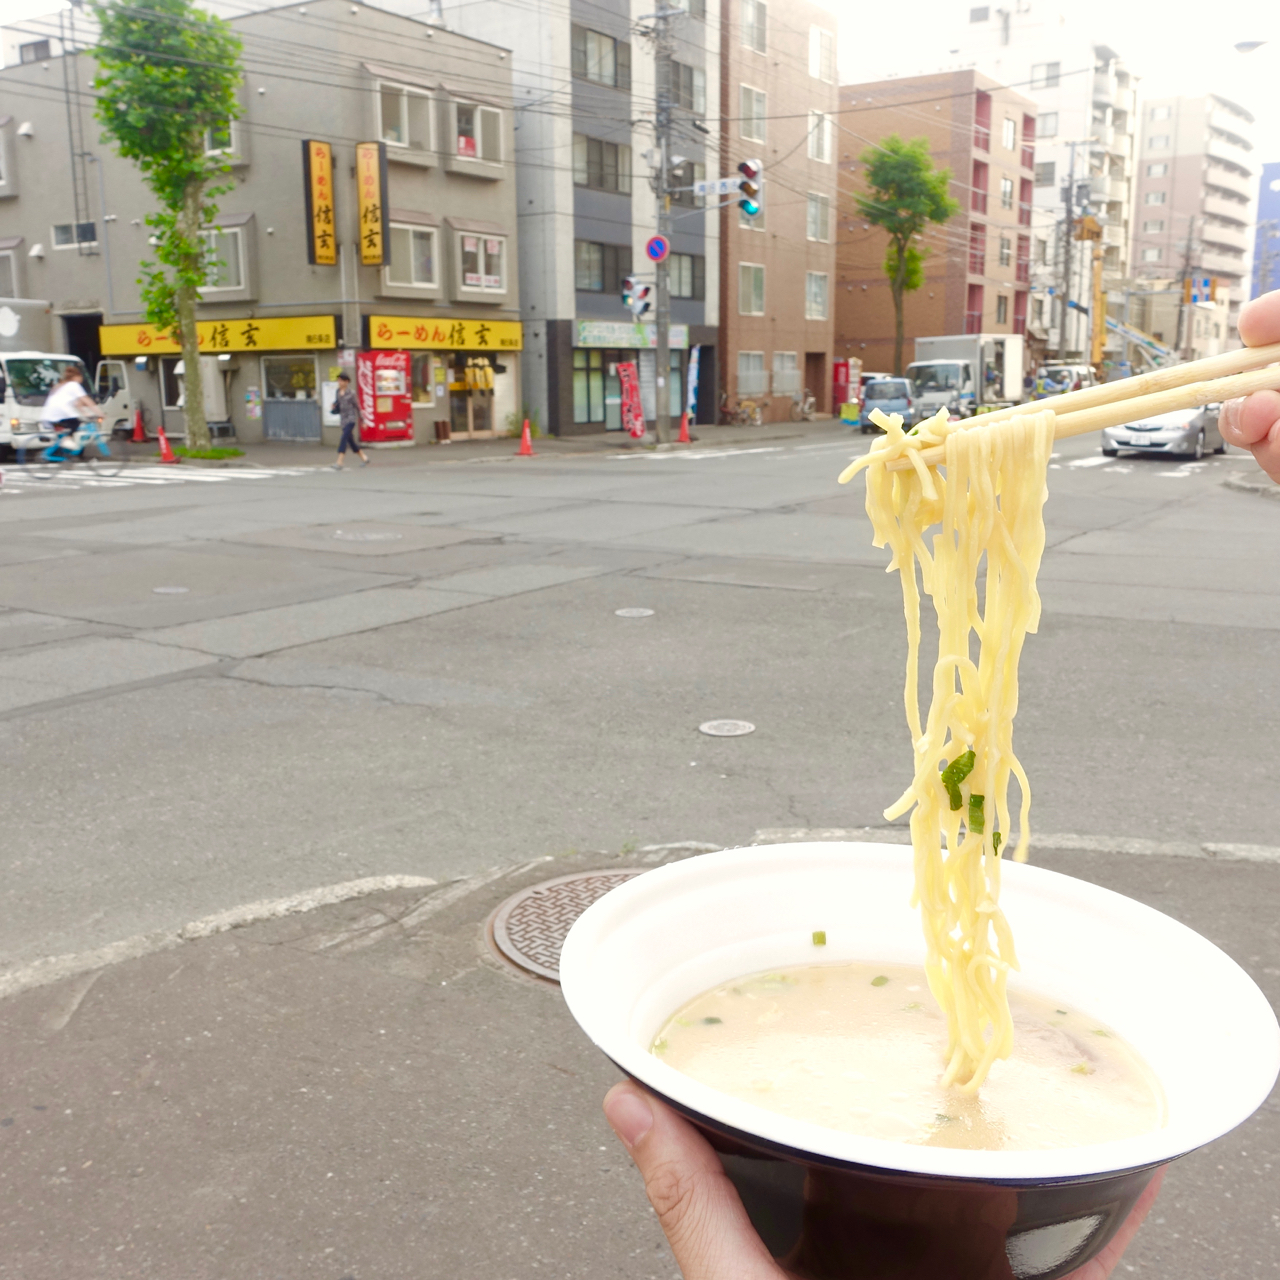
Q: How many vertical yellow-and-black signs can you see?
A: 2